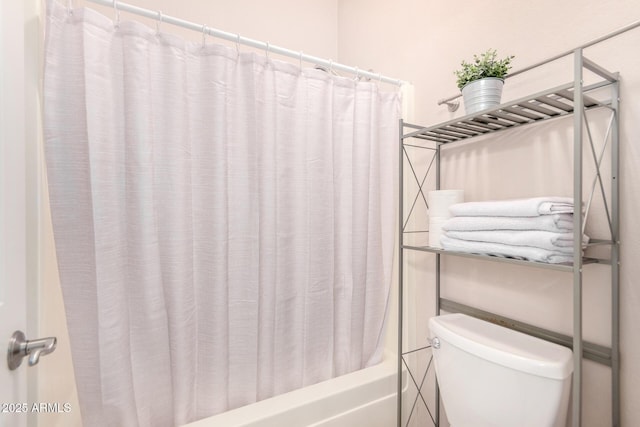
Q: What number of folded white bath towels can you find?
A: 4